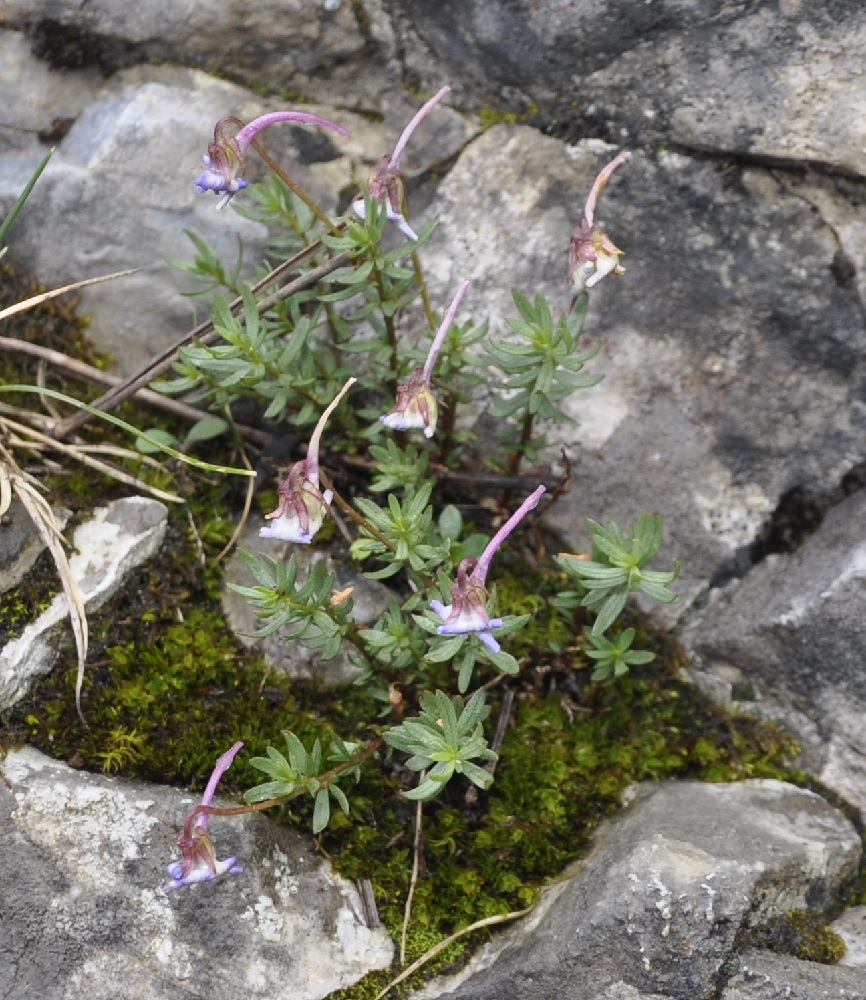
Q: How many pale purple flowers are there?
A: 7